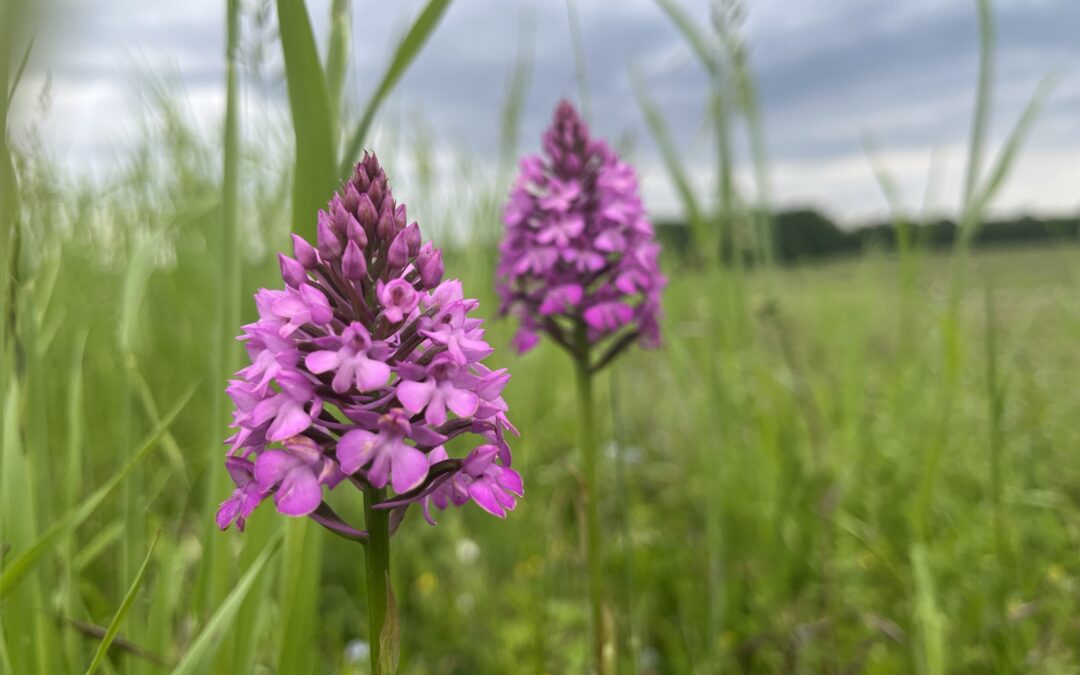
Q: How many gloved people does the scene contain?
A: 0